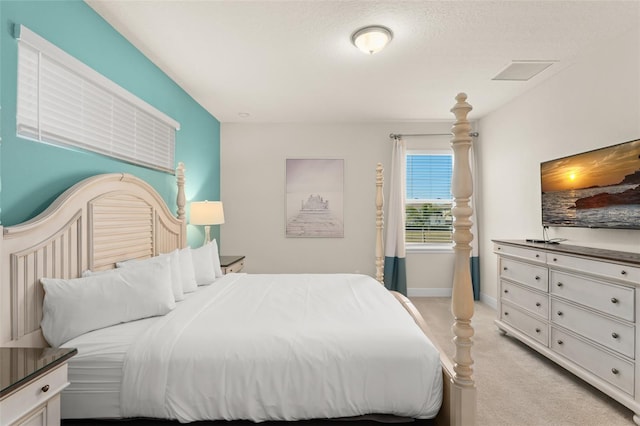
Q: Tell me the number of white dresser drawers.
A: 8